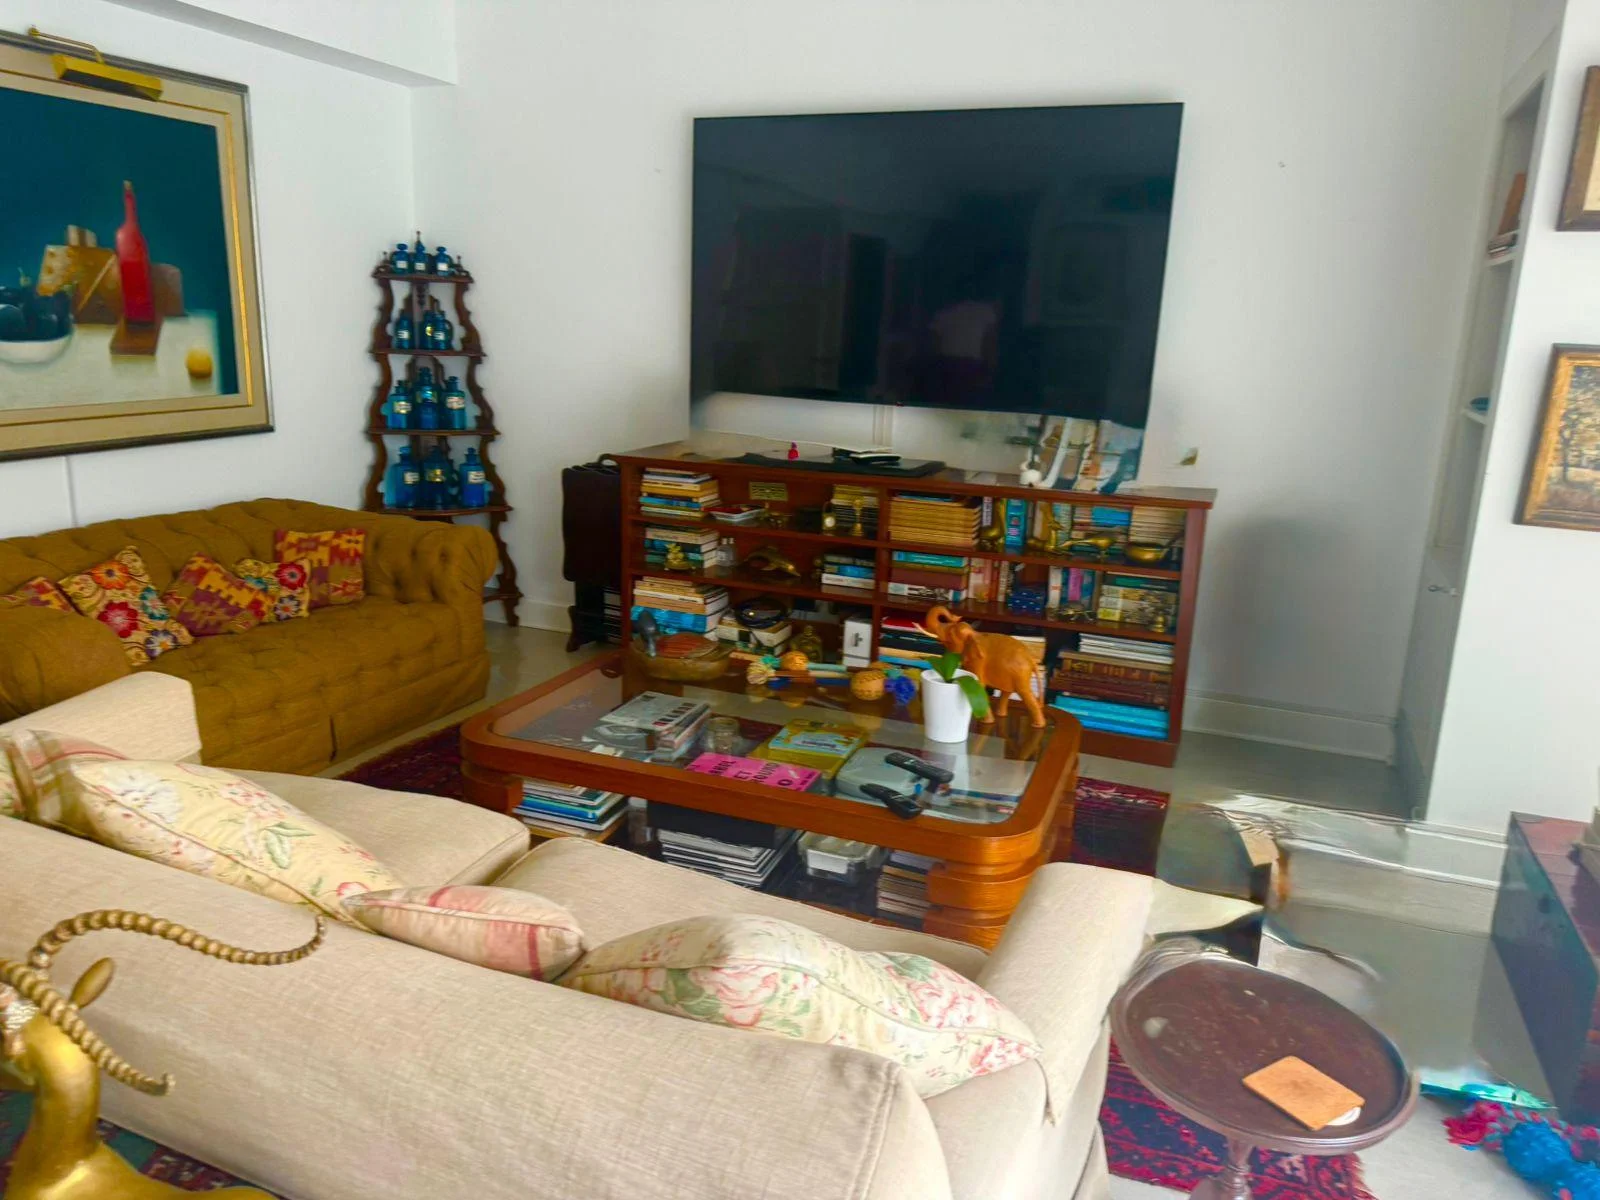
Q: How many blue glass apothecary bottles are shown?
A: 12